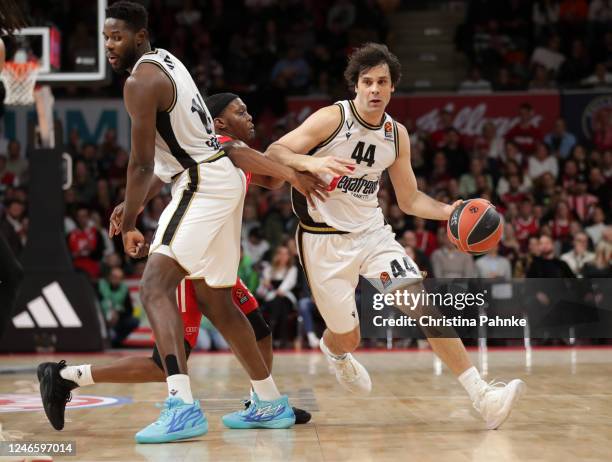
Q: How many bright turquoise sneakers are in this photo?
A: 2